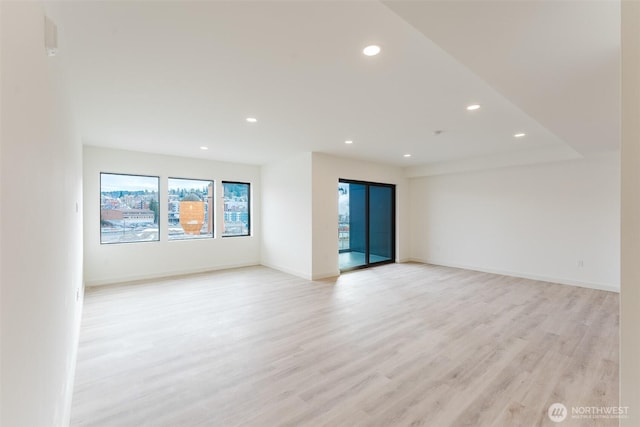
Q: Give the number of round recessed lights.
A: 7